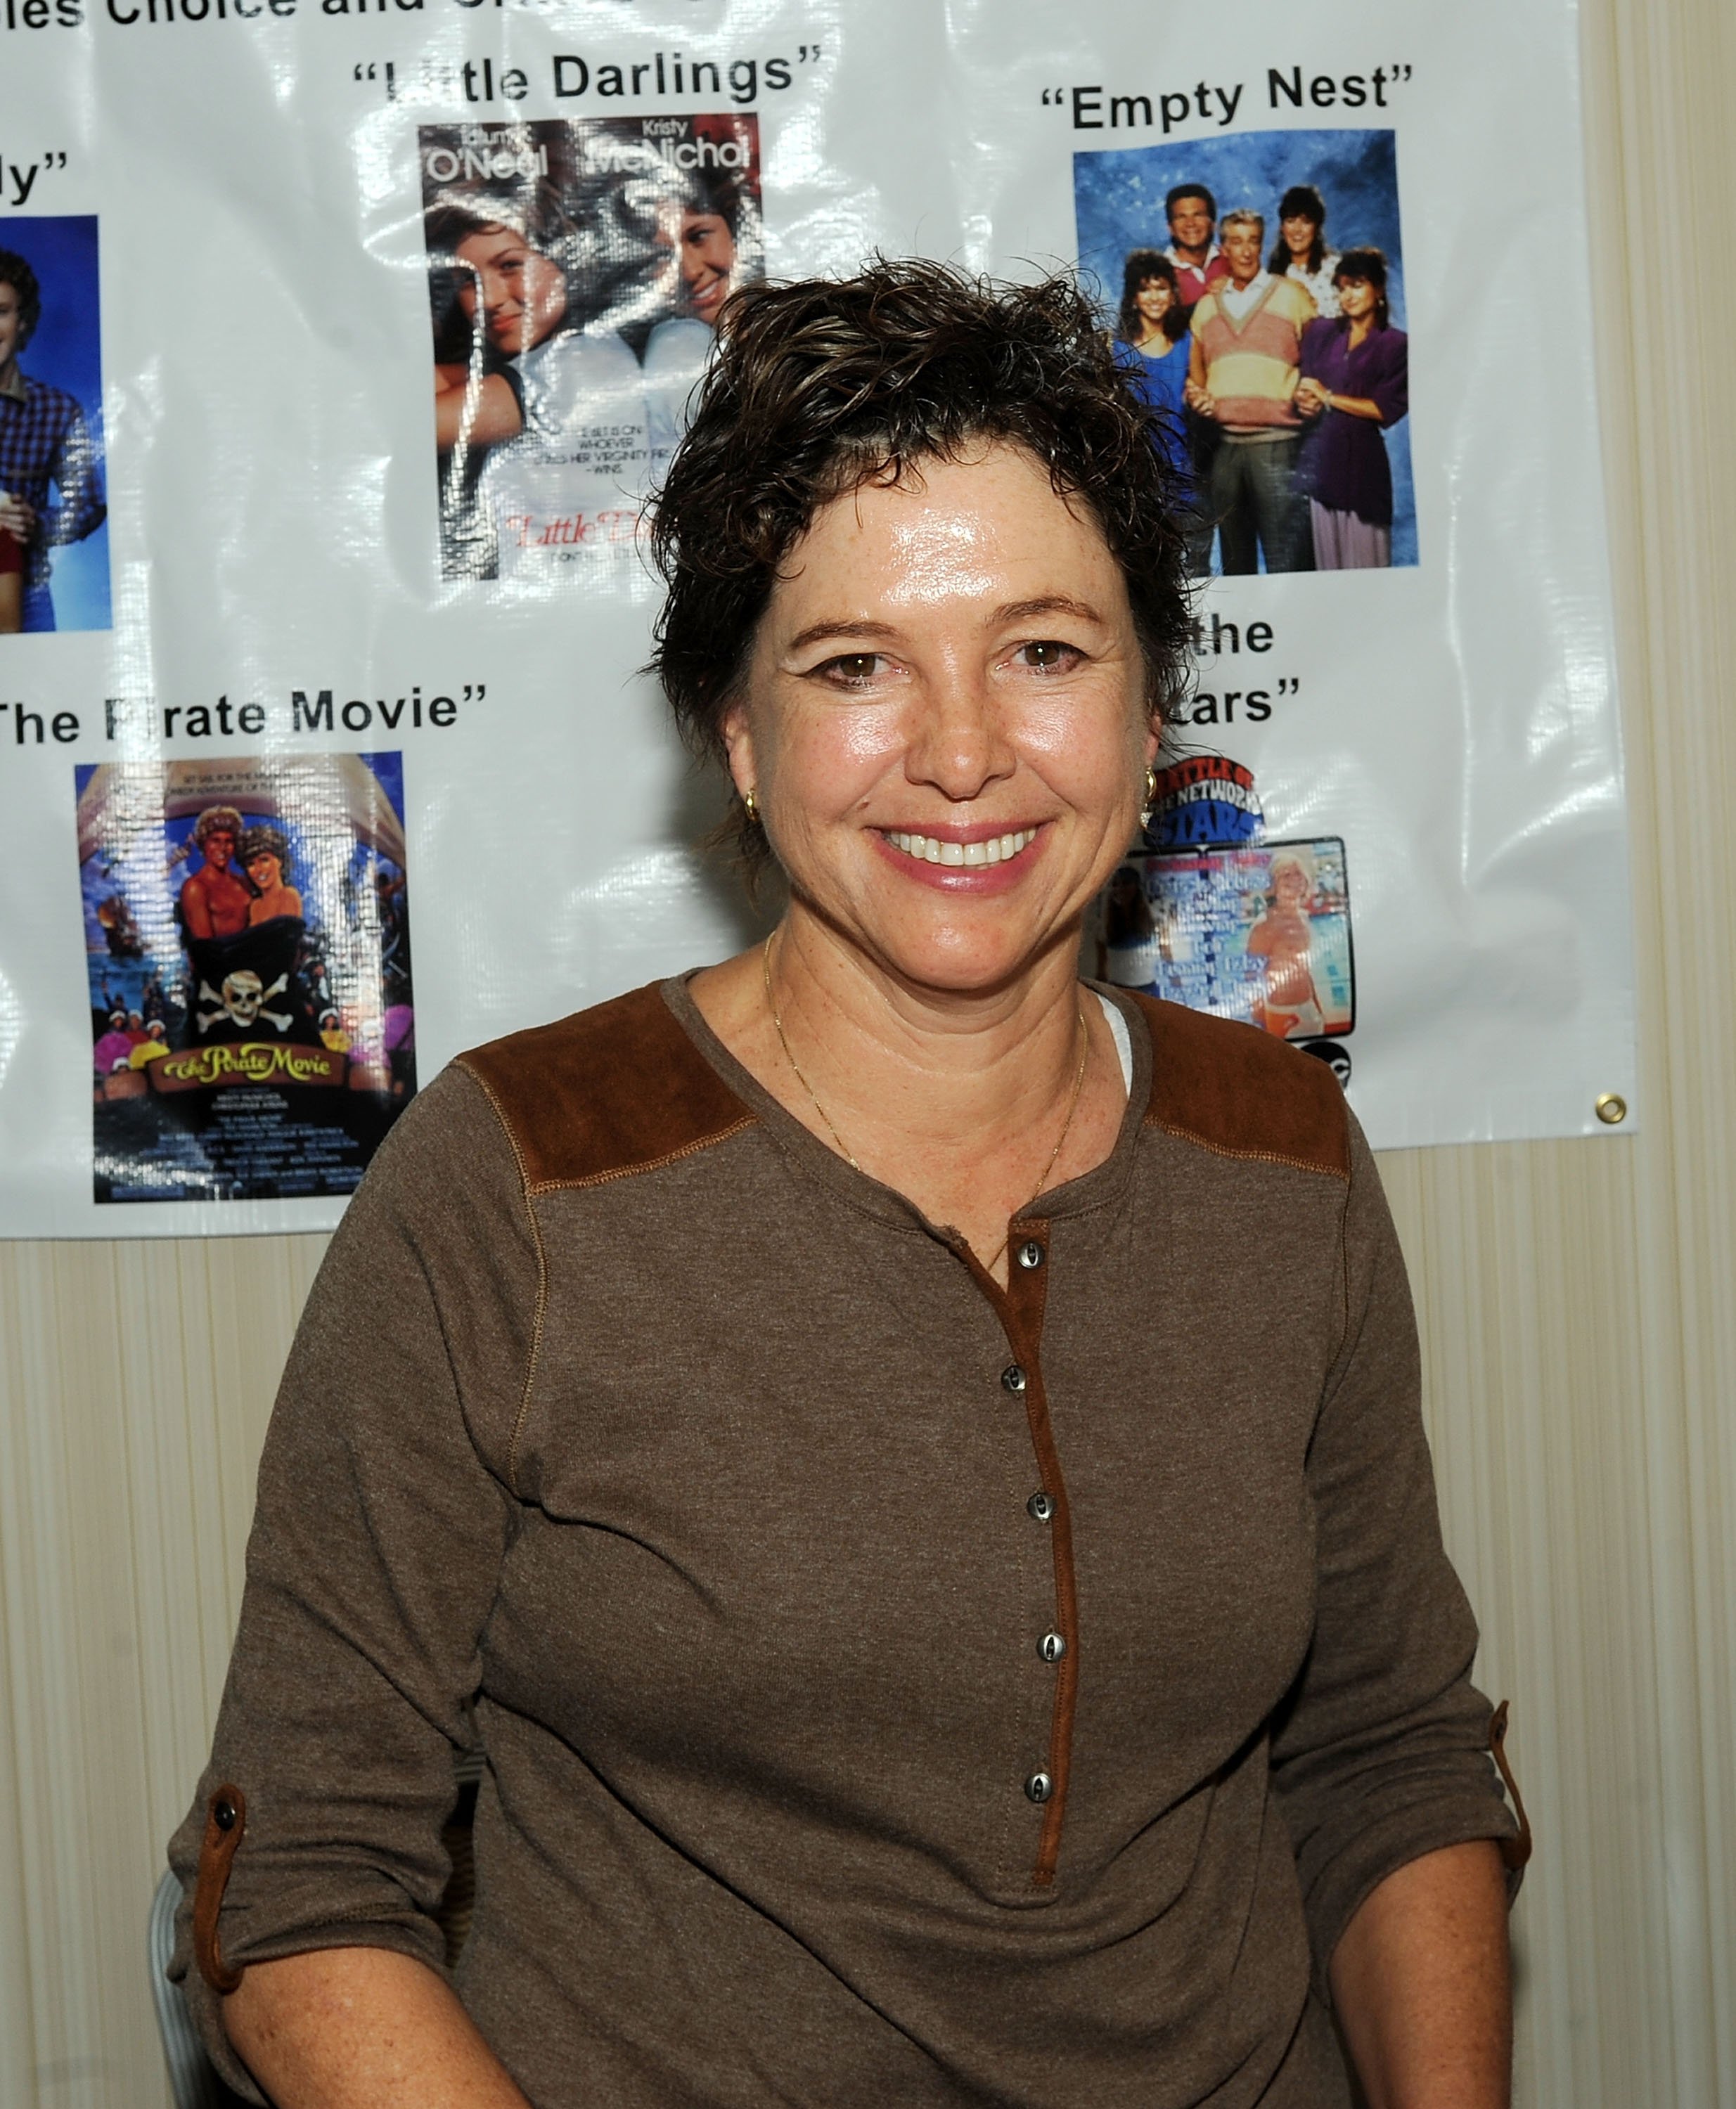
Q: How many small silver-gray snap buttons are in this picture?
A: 5